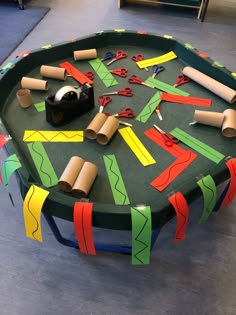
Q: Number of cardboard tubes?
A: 11